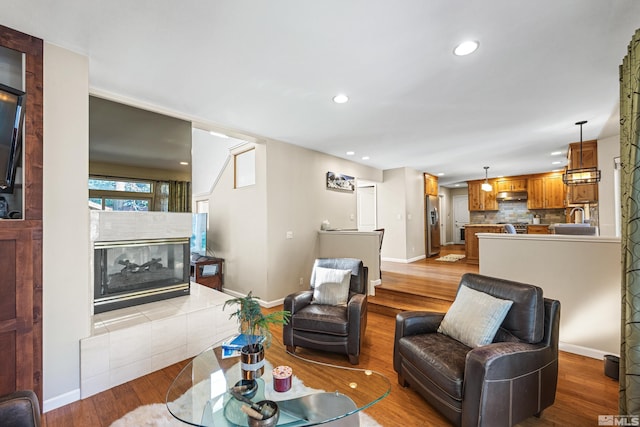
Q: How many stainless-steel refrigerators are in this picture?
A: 1